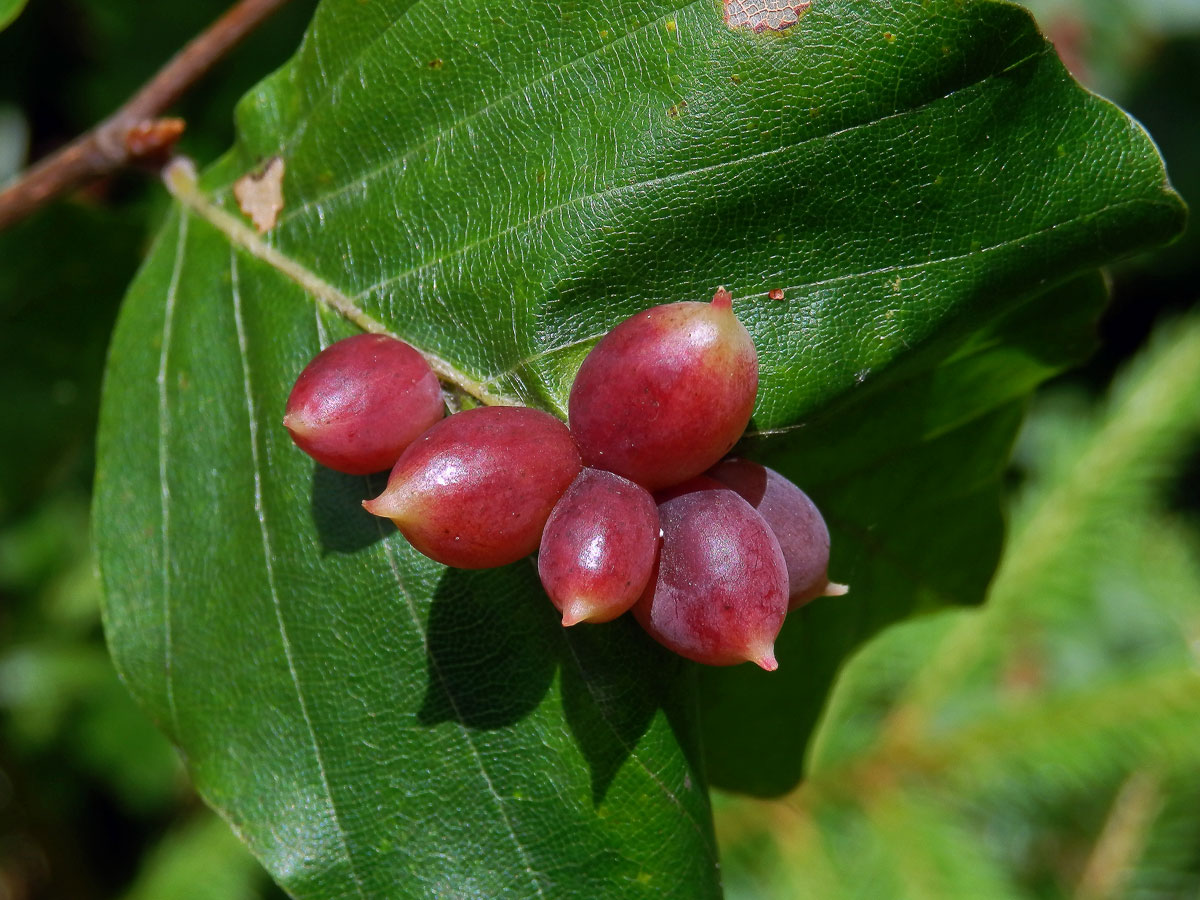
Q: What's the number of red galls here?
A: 6